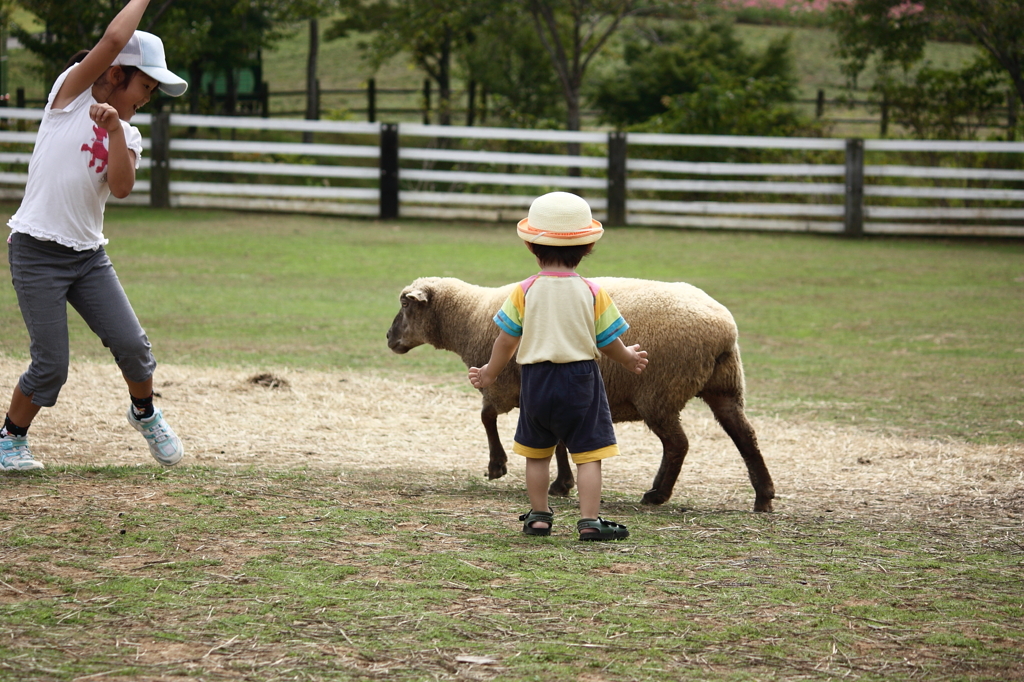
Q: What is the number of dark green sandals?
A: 2